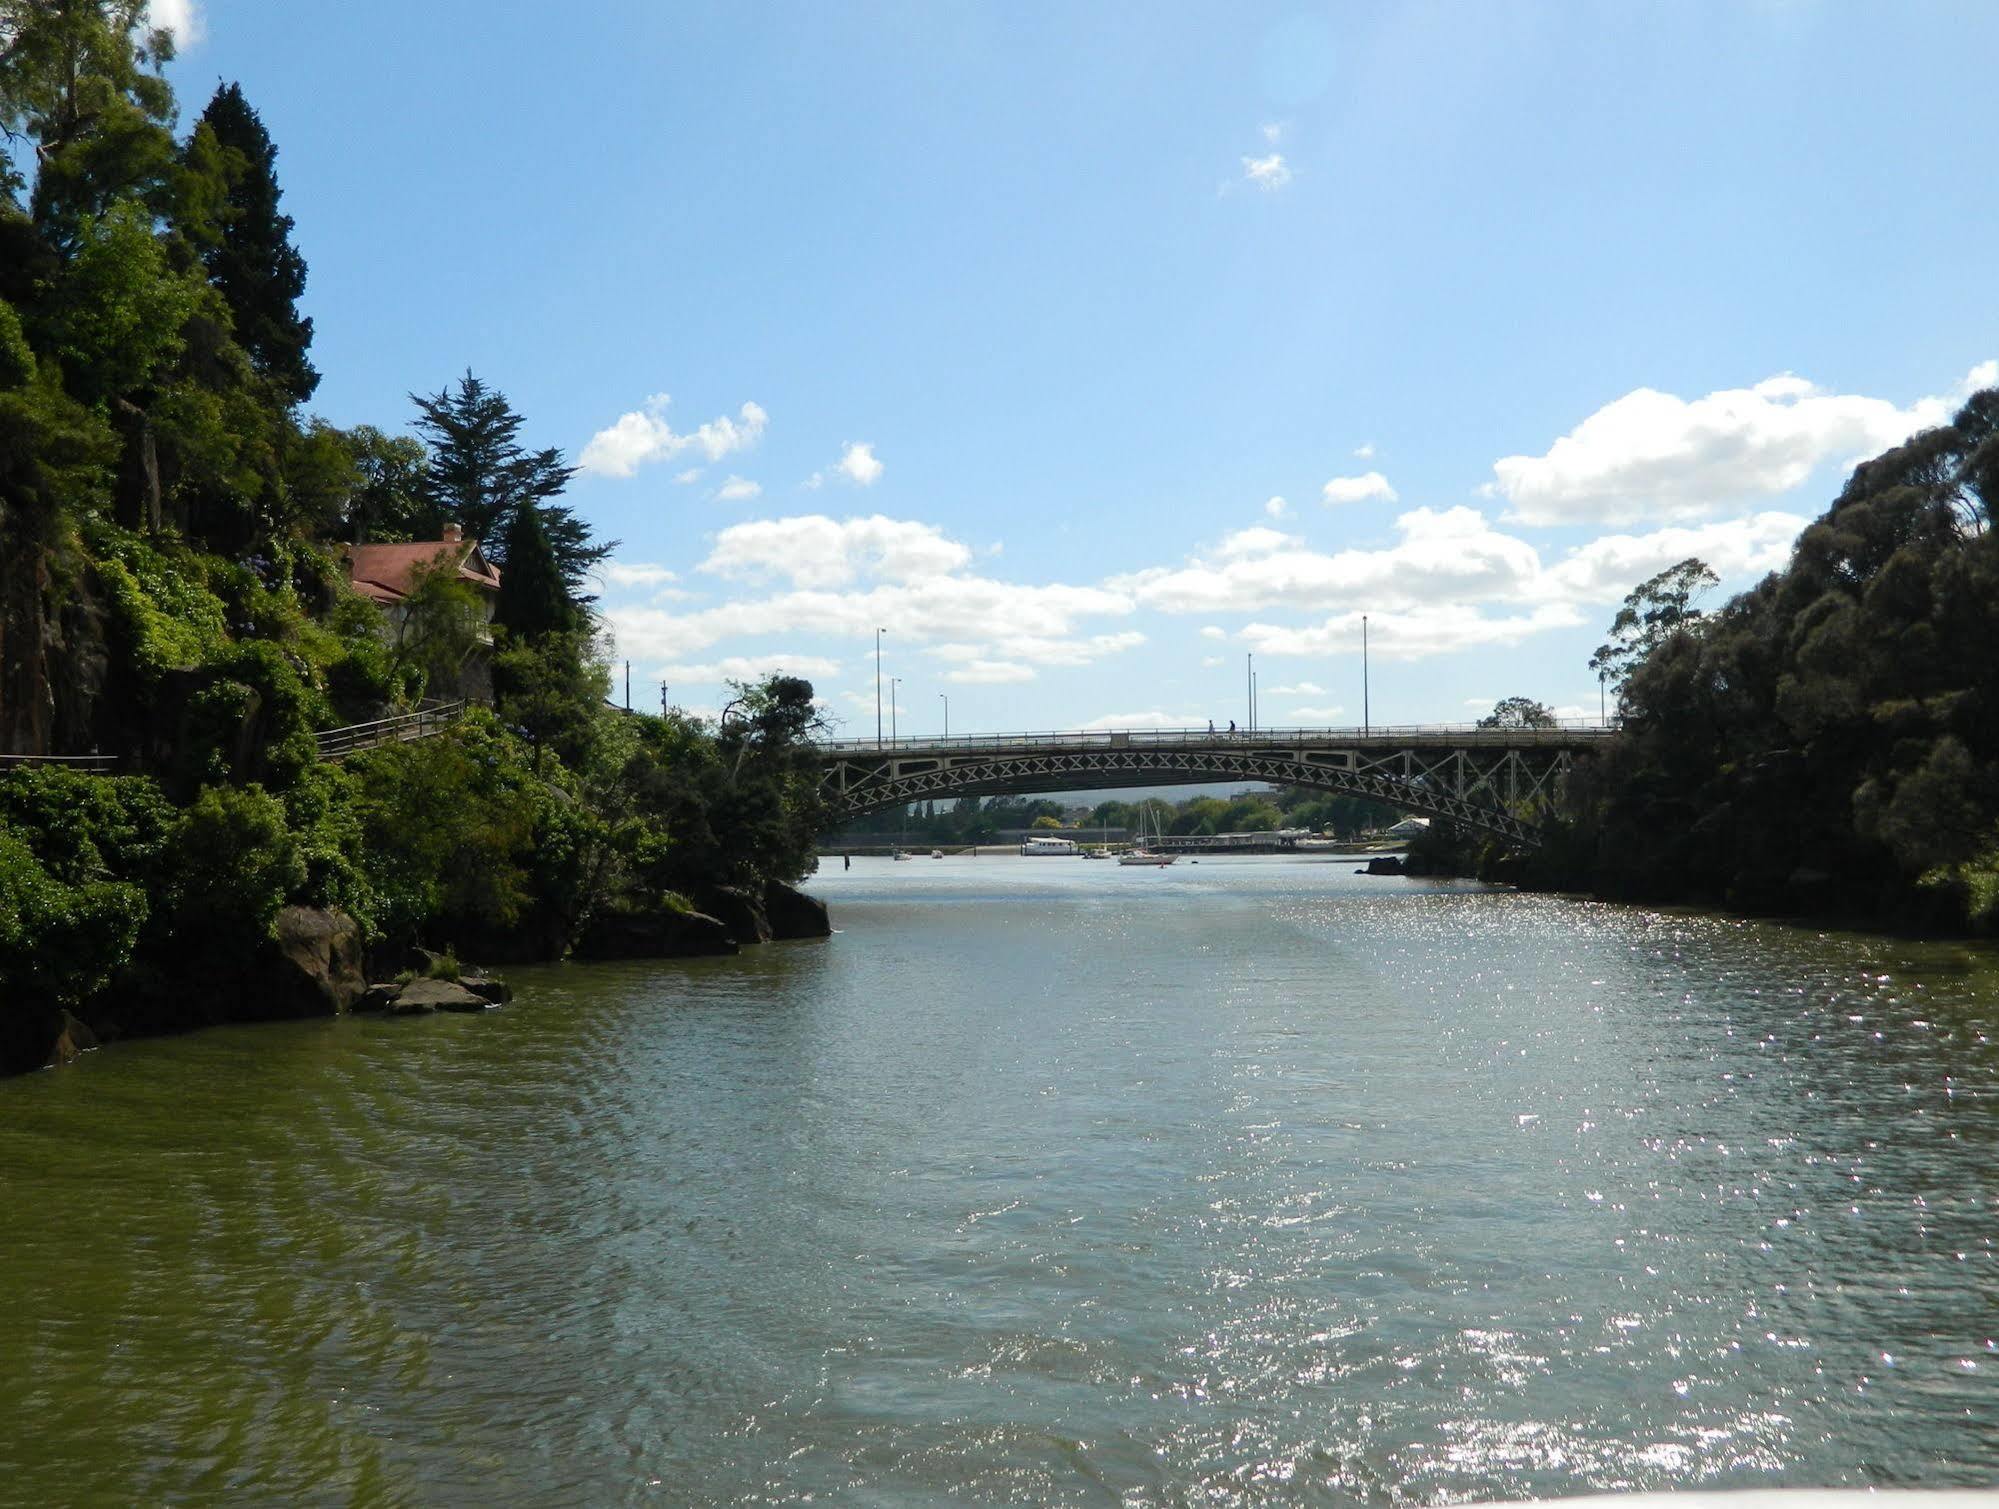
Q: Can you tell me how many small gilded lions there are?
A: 0